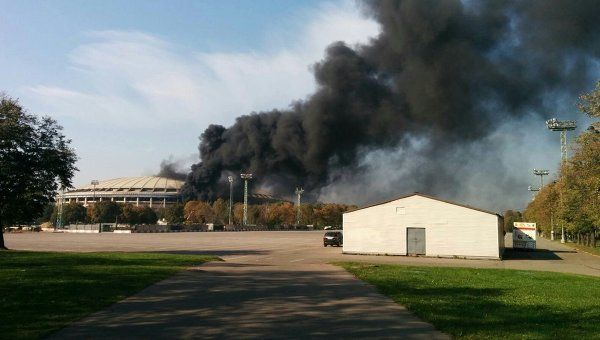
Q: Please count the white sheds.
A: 1